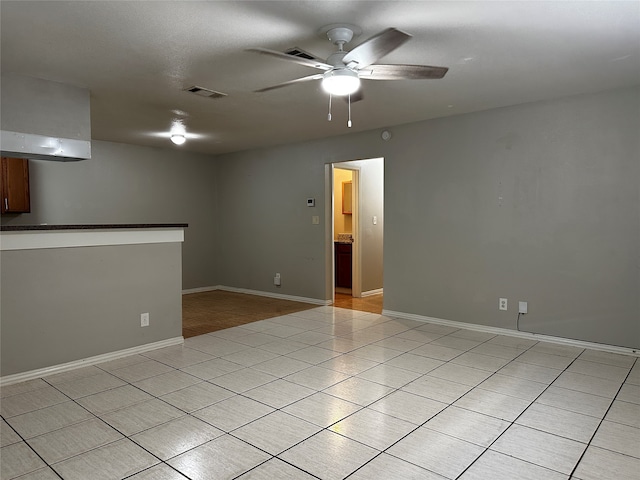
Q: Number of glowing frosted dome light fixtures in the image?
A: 2